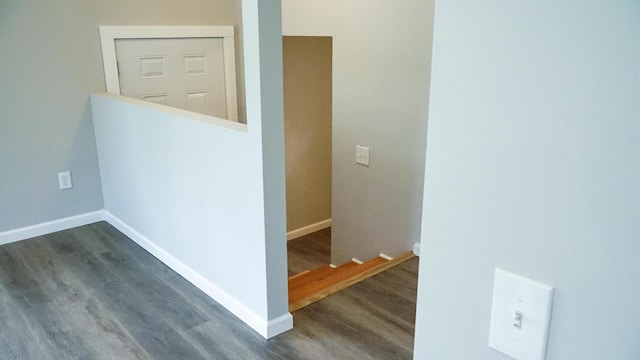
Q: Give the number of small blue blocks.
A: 0